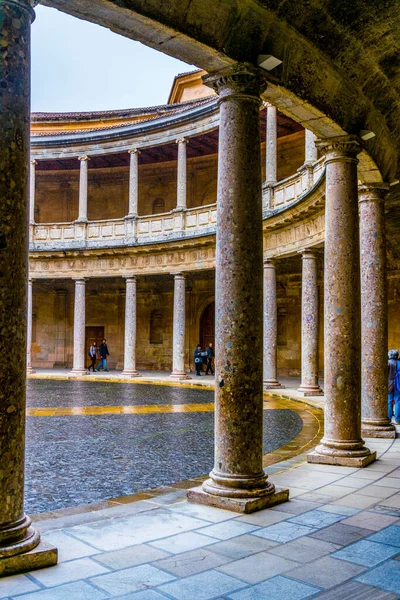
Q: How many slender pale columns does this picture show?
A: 12